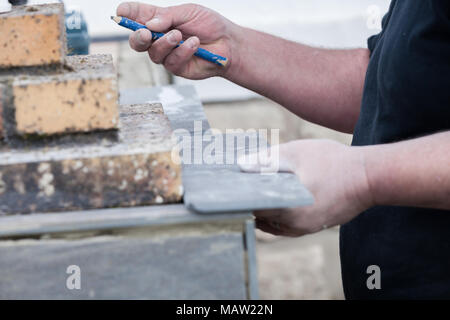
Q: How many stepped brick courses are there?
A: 3